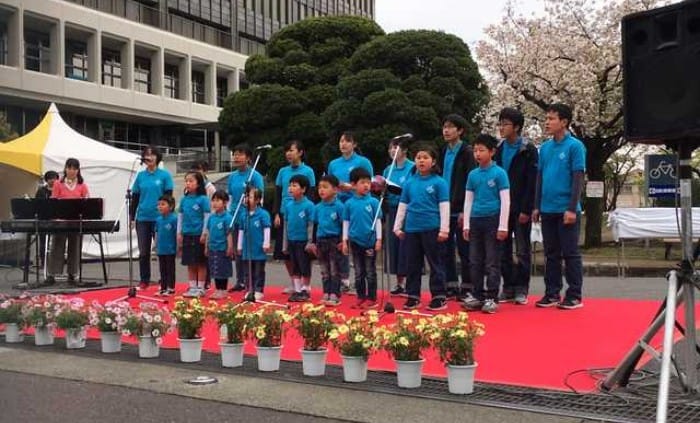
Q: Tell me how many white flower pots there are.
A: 12